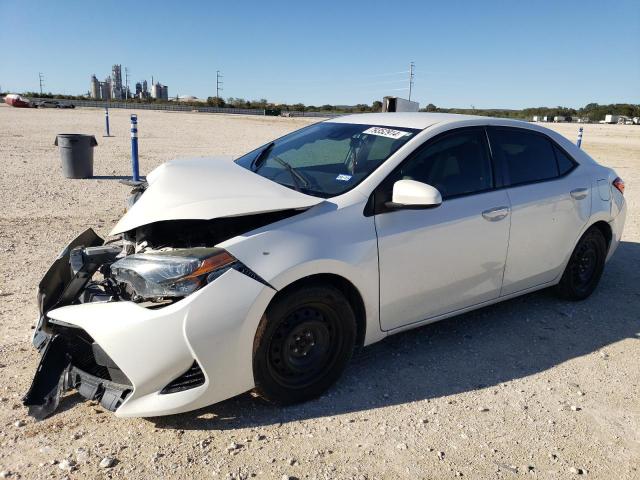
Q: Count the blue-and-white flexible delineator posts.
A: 3